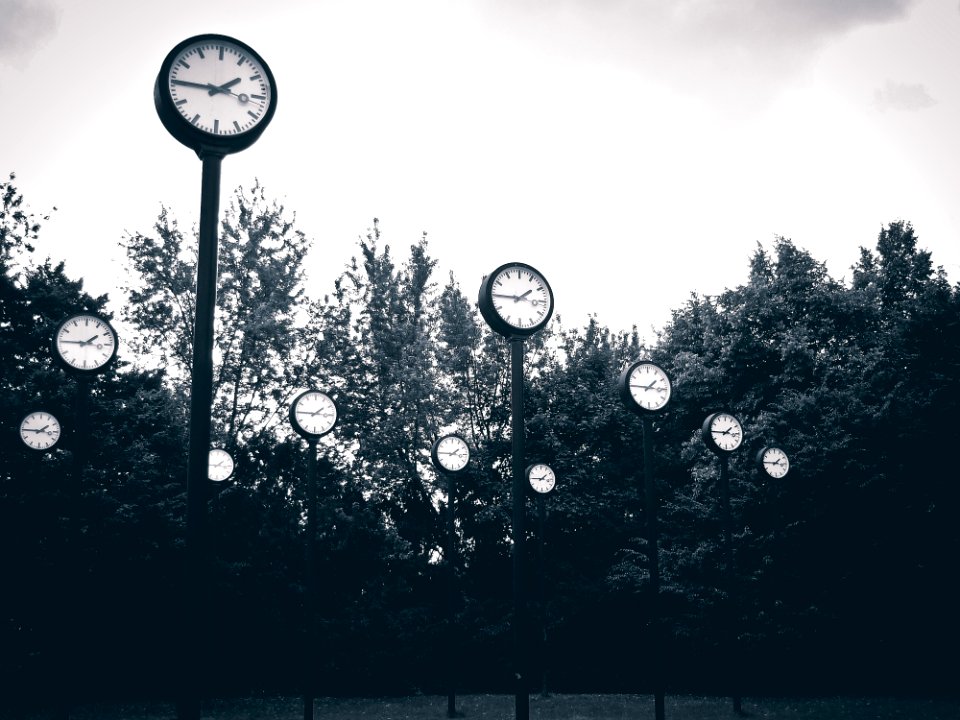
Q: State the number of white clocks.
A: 11